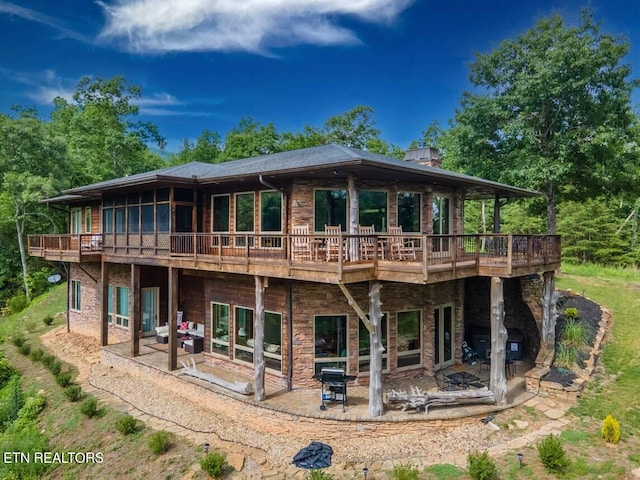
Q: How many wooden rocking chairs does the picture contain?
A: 4